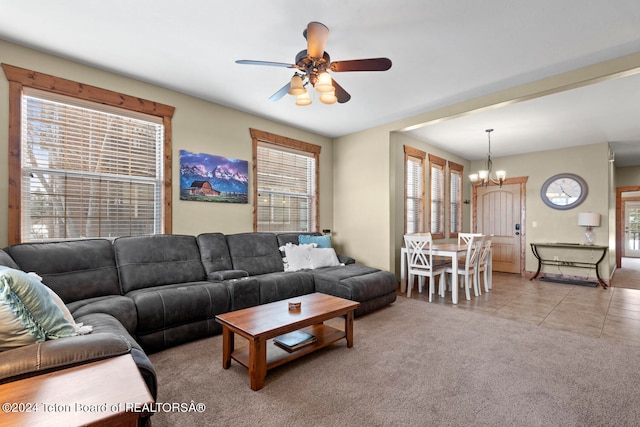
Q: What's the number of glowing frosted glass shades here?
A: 7